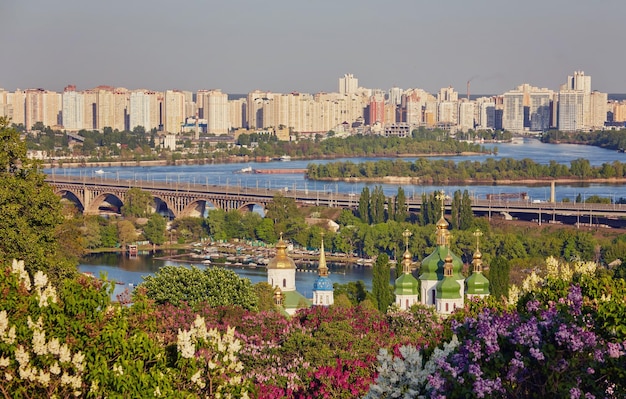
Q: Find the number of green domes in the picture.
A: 4